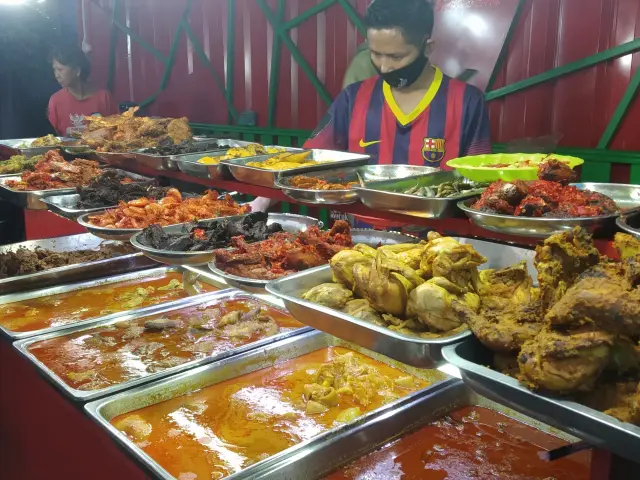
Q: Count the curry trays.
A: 4